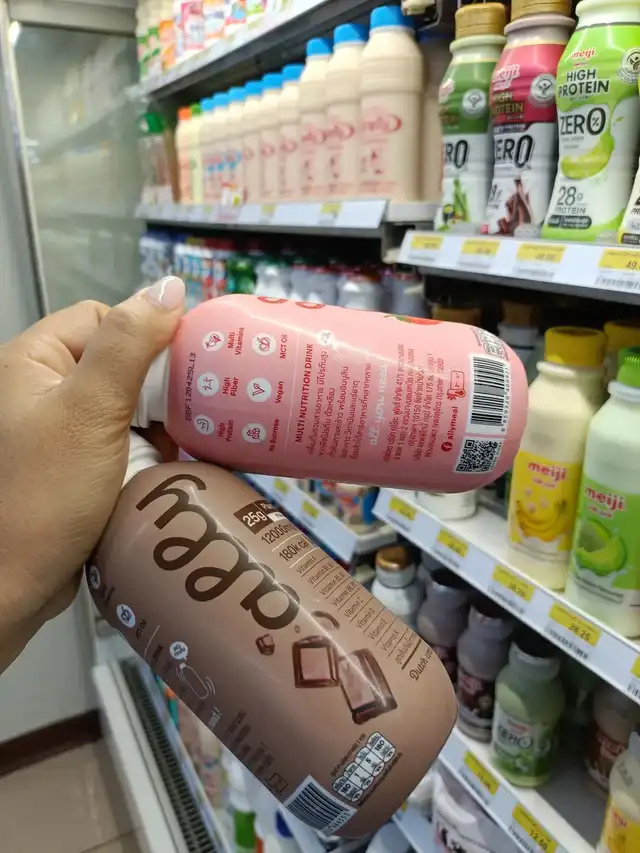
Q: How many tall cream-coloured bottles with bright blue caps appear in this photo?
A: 9